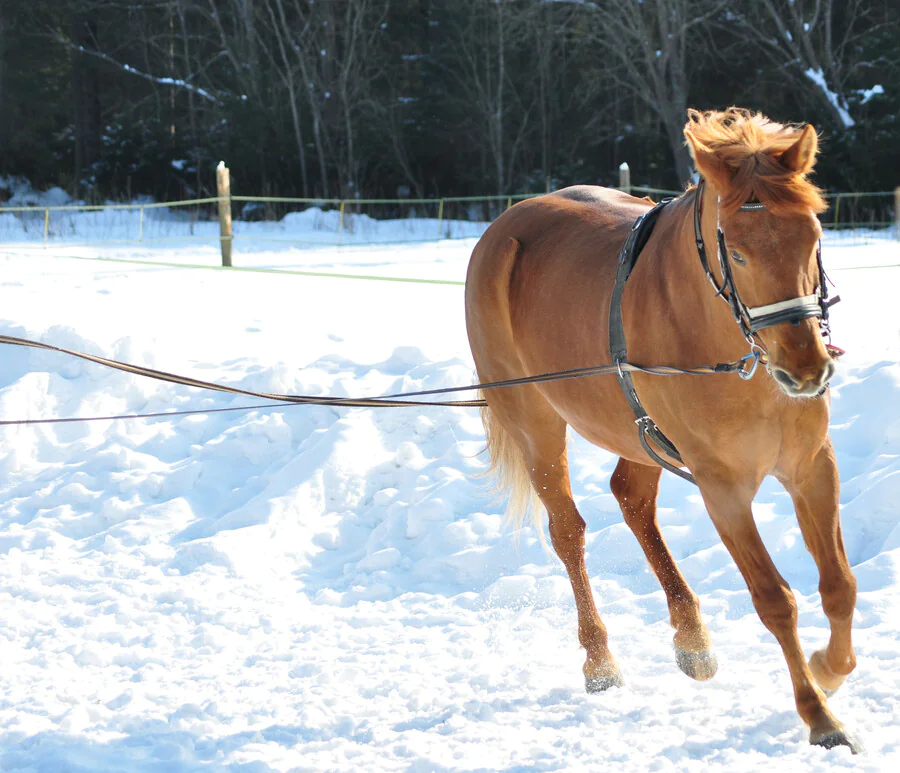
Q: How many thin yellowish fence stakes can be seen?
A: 6